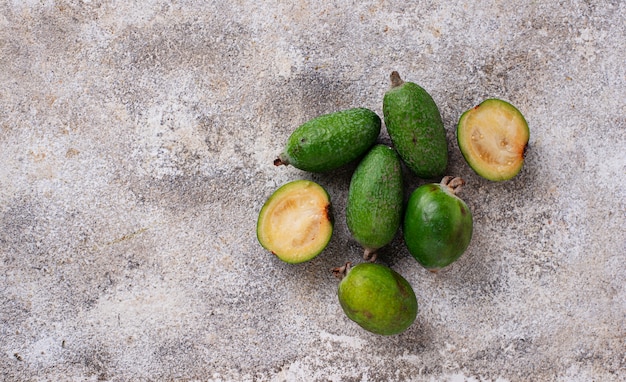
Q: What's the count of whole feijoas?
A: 5